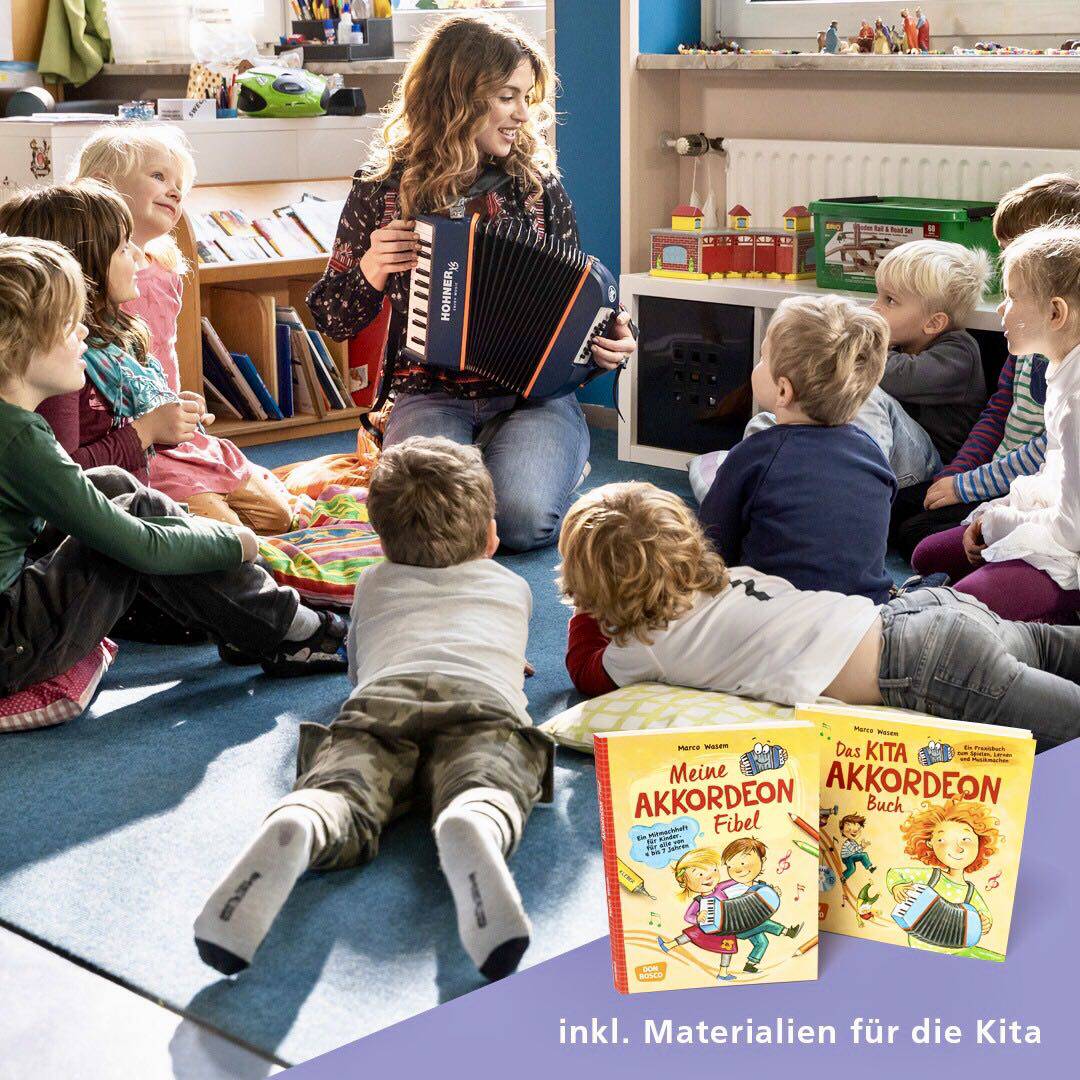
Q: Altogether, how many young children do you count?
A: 9